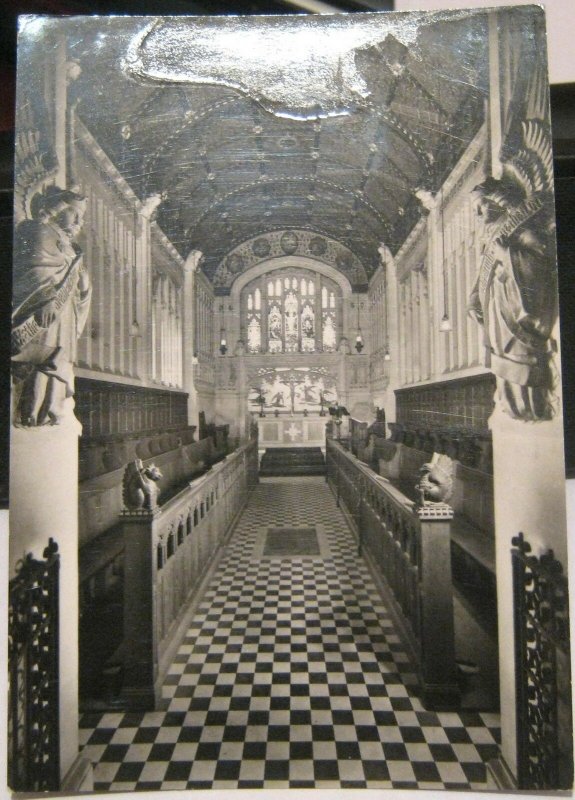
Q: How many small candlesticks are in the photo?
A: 2